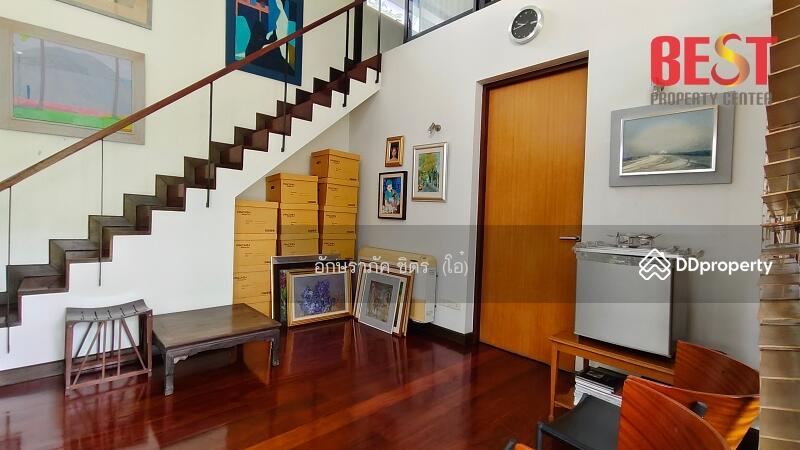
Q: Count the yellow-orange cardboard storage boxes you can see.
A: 11